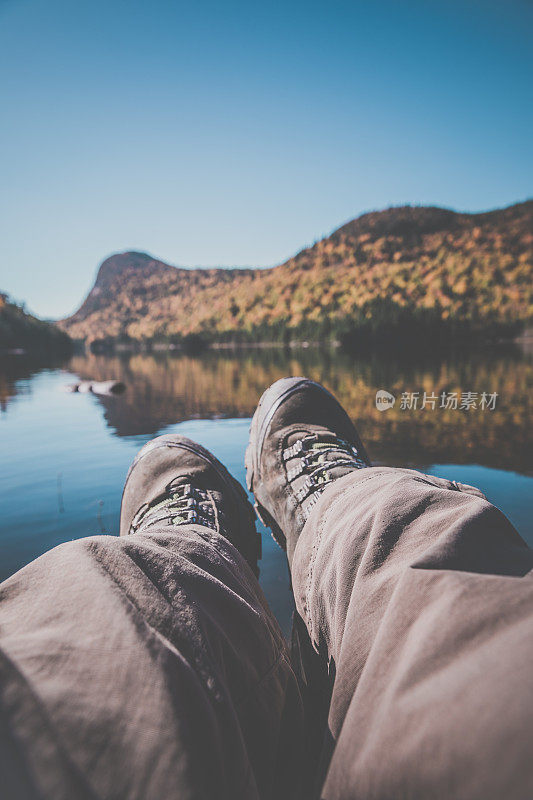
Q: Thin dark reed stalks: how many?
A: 2